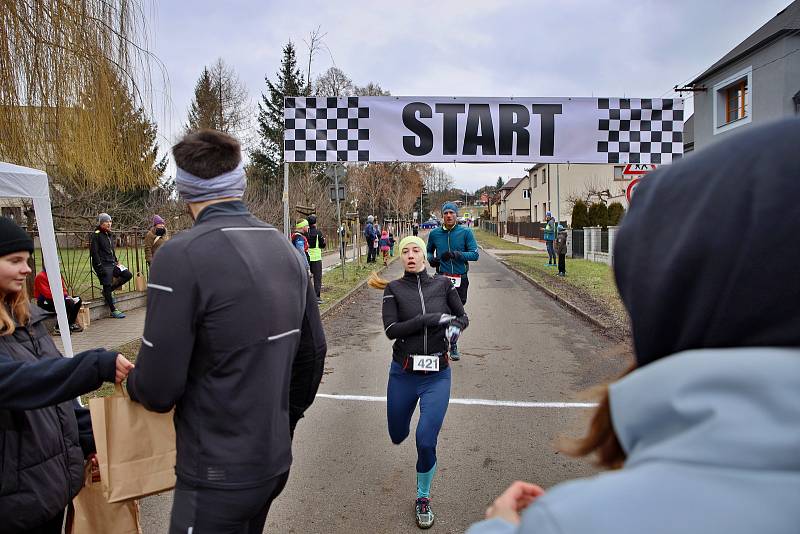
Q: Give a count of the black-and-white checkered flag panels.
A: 2